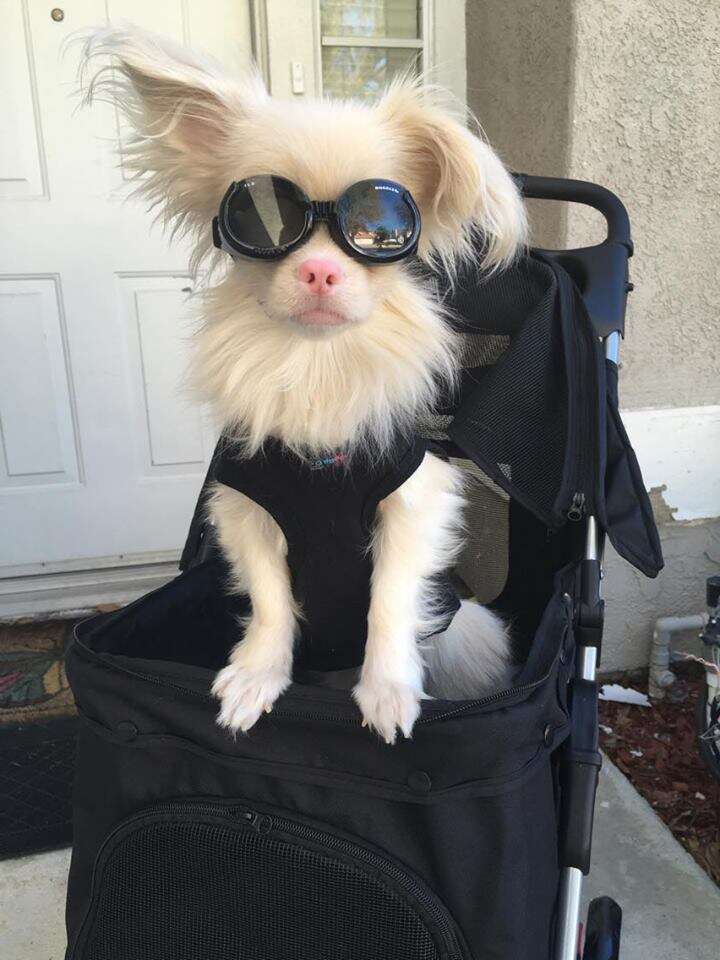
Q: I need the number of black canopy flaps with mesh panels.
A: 1